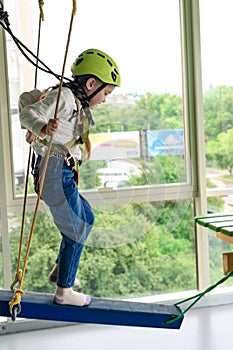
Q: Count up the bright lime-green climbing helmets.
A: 1